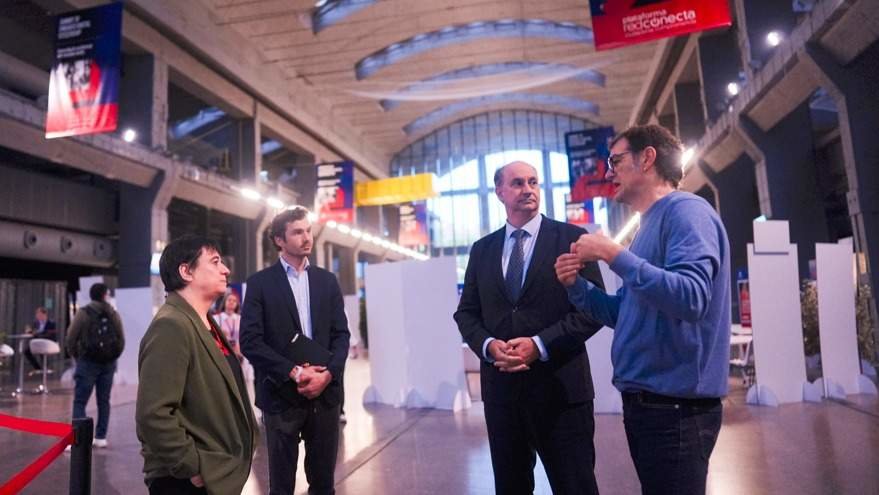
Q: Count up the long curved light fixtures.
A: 4